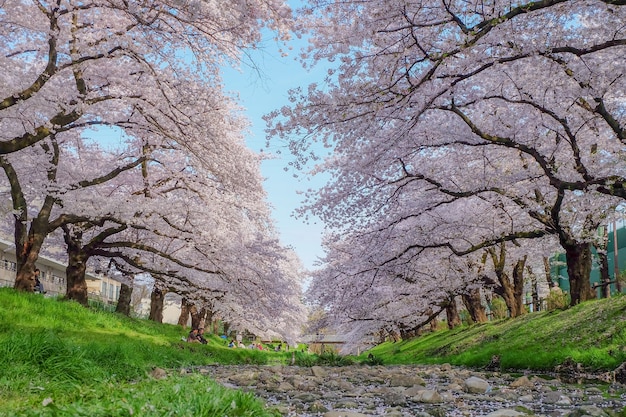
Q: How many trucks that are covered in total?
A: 0